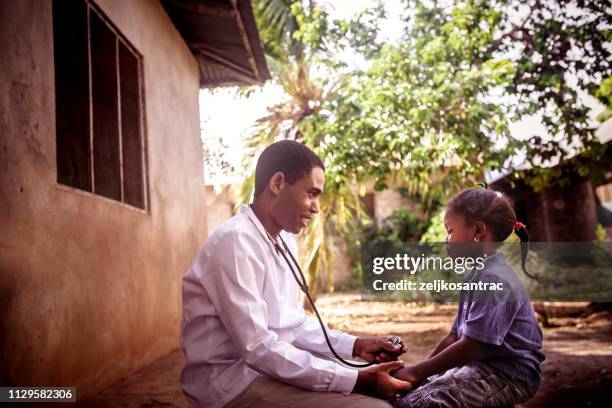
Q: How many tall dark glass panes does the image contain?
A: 3